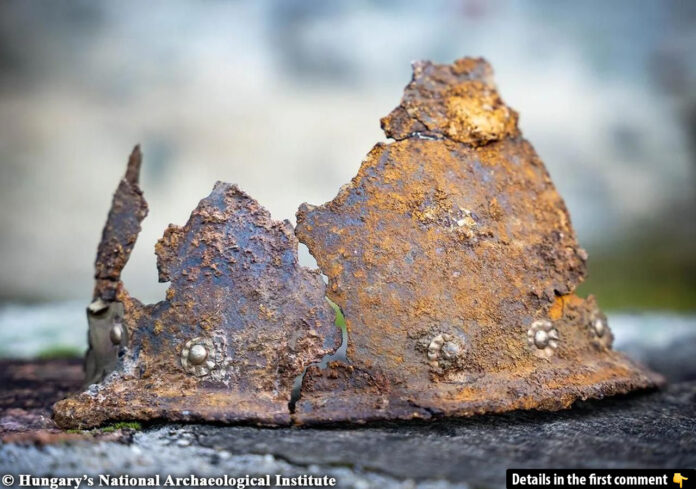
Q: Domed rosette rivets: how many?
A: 5